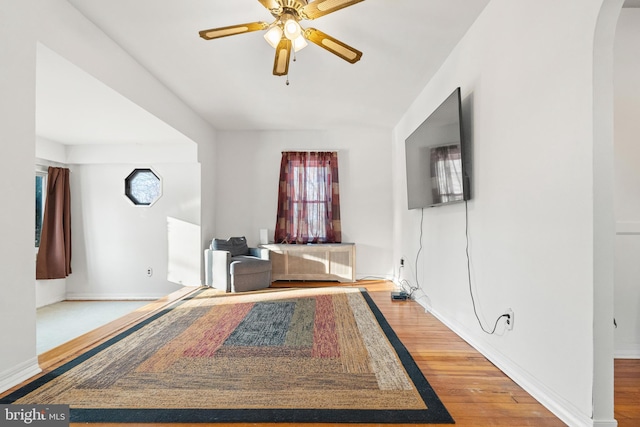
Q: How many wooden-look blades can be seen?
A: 5